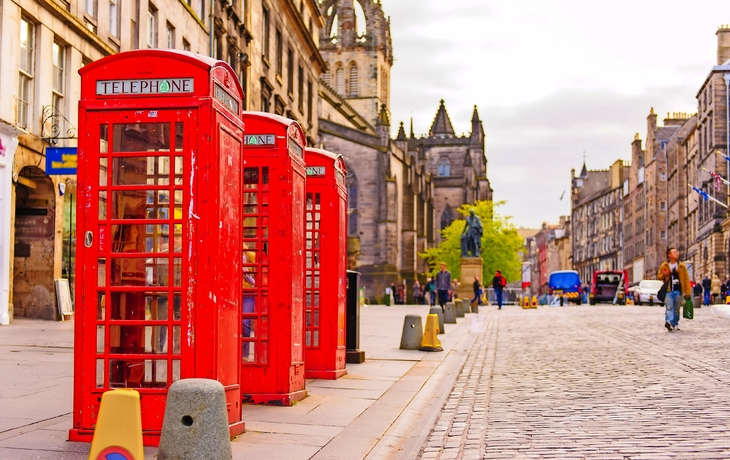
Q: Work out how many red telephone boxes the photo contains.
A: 3